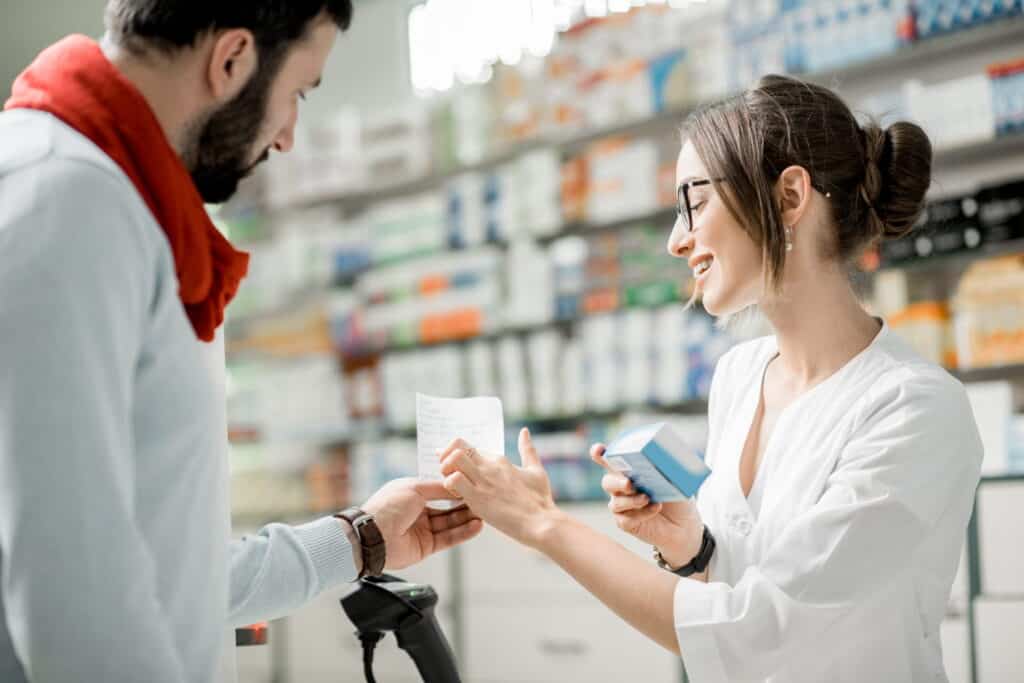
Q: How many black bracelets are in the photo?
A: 1